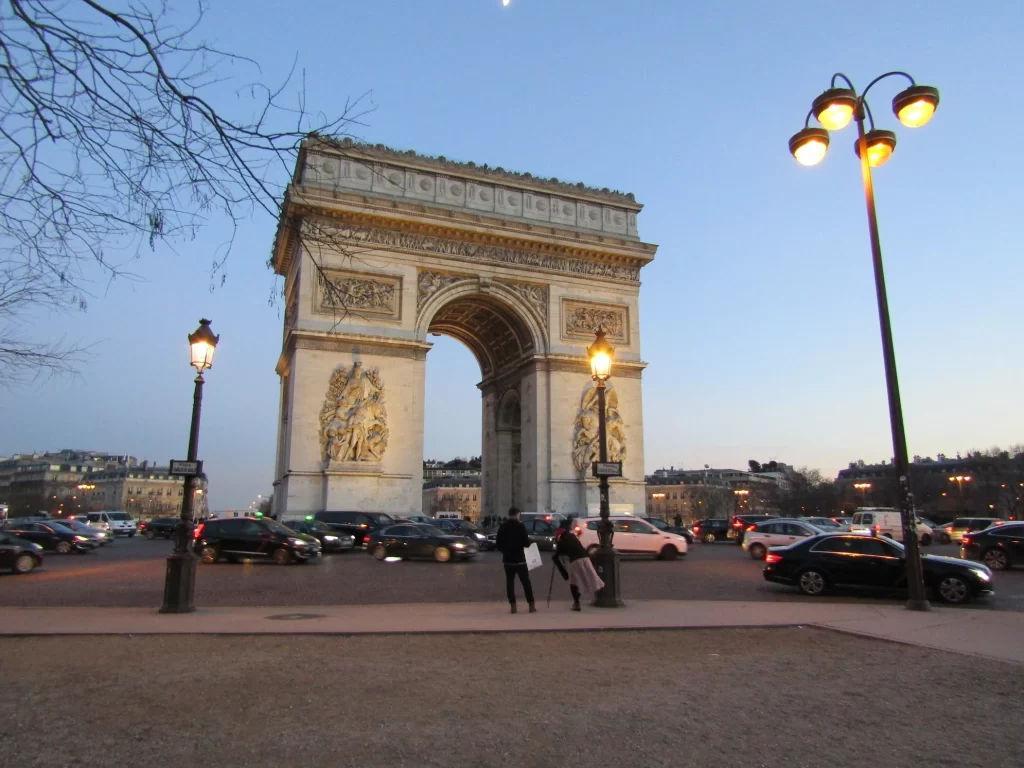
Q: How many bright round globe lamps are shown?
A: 4